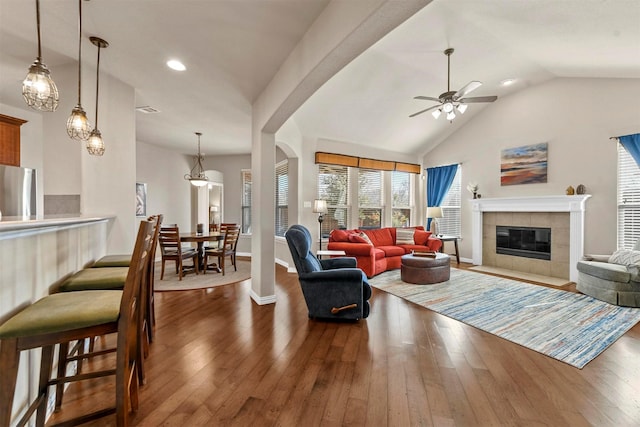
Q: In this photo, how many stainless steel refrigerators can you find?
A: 1